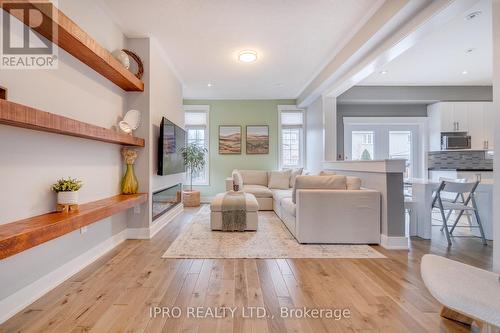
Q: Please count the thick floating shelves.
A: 3